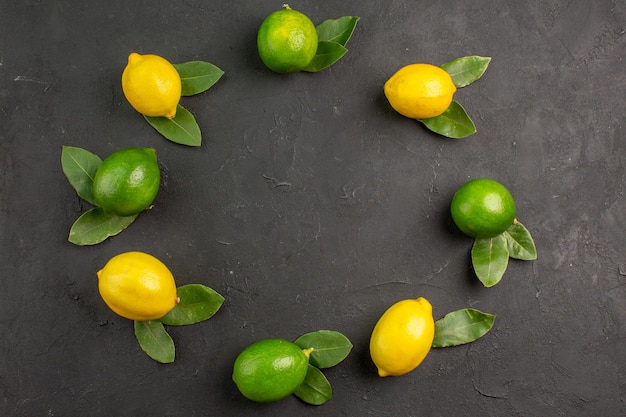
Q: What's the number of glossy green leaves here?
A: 15